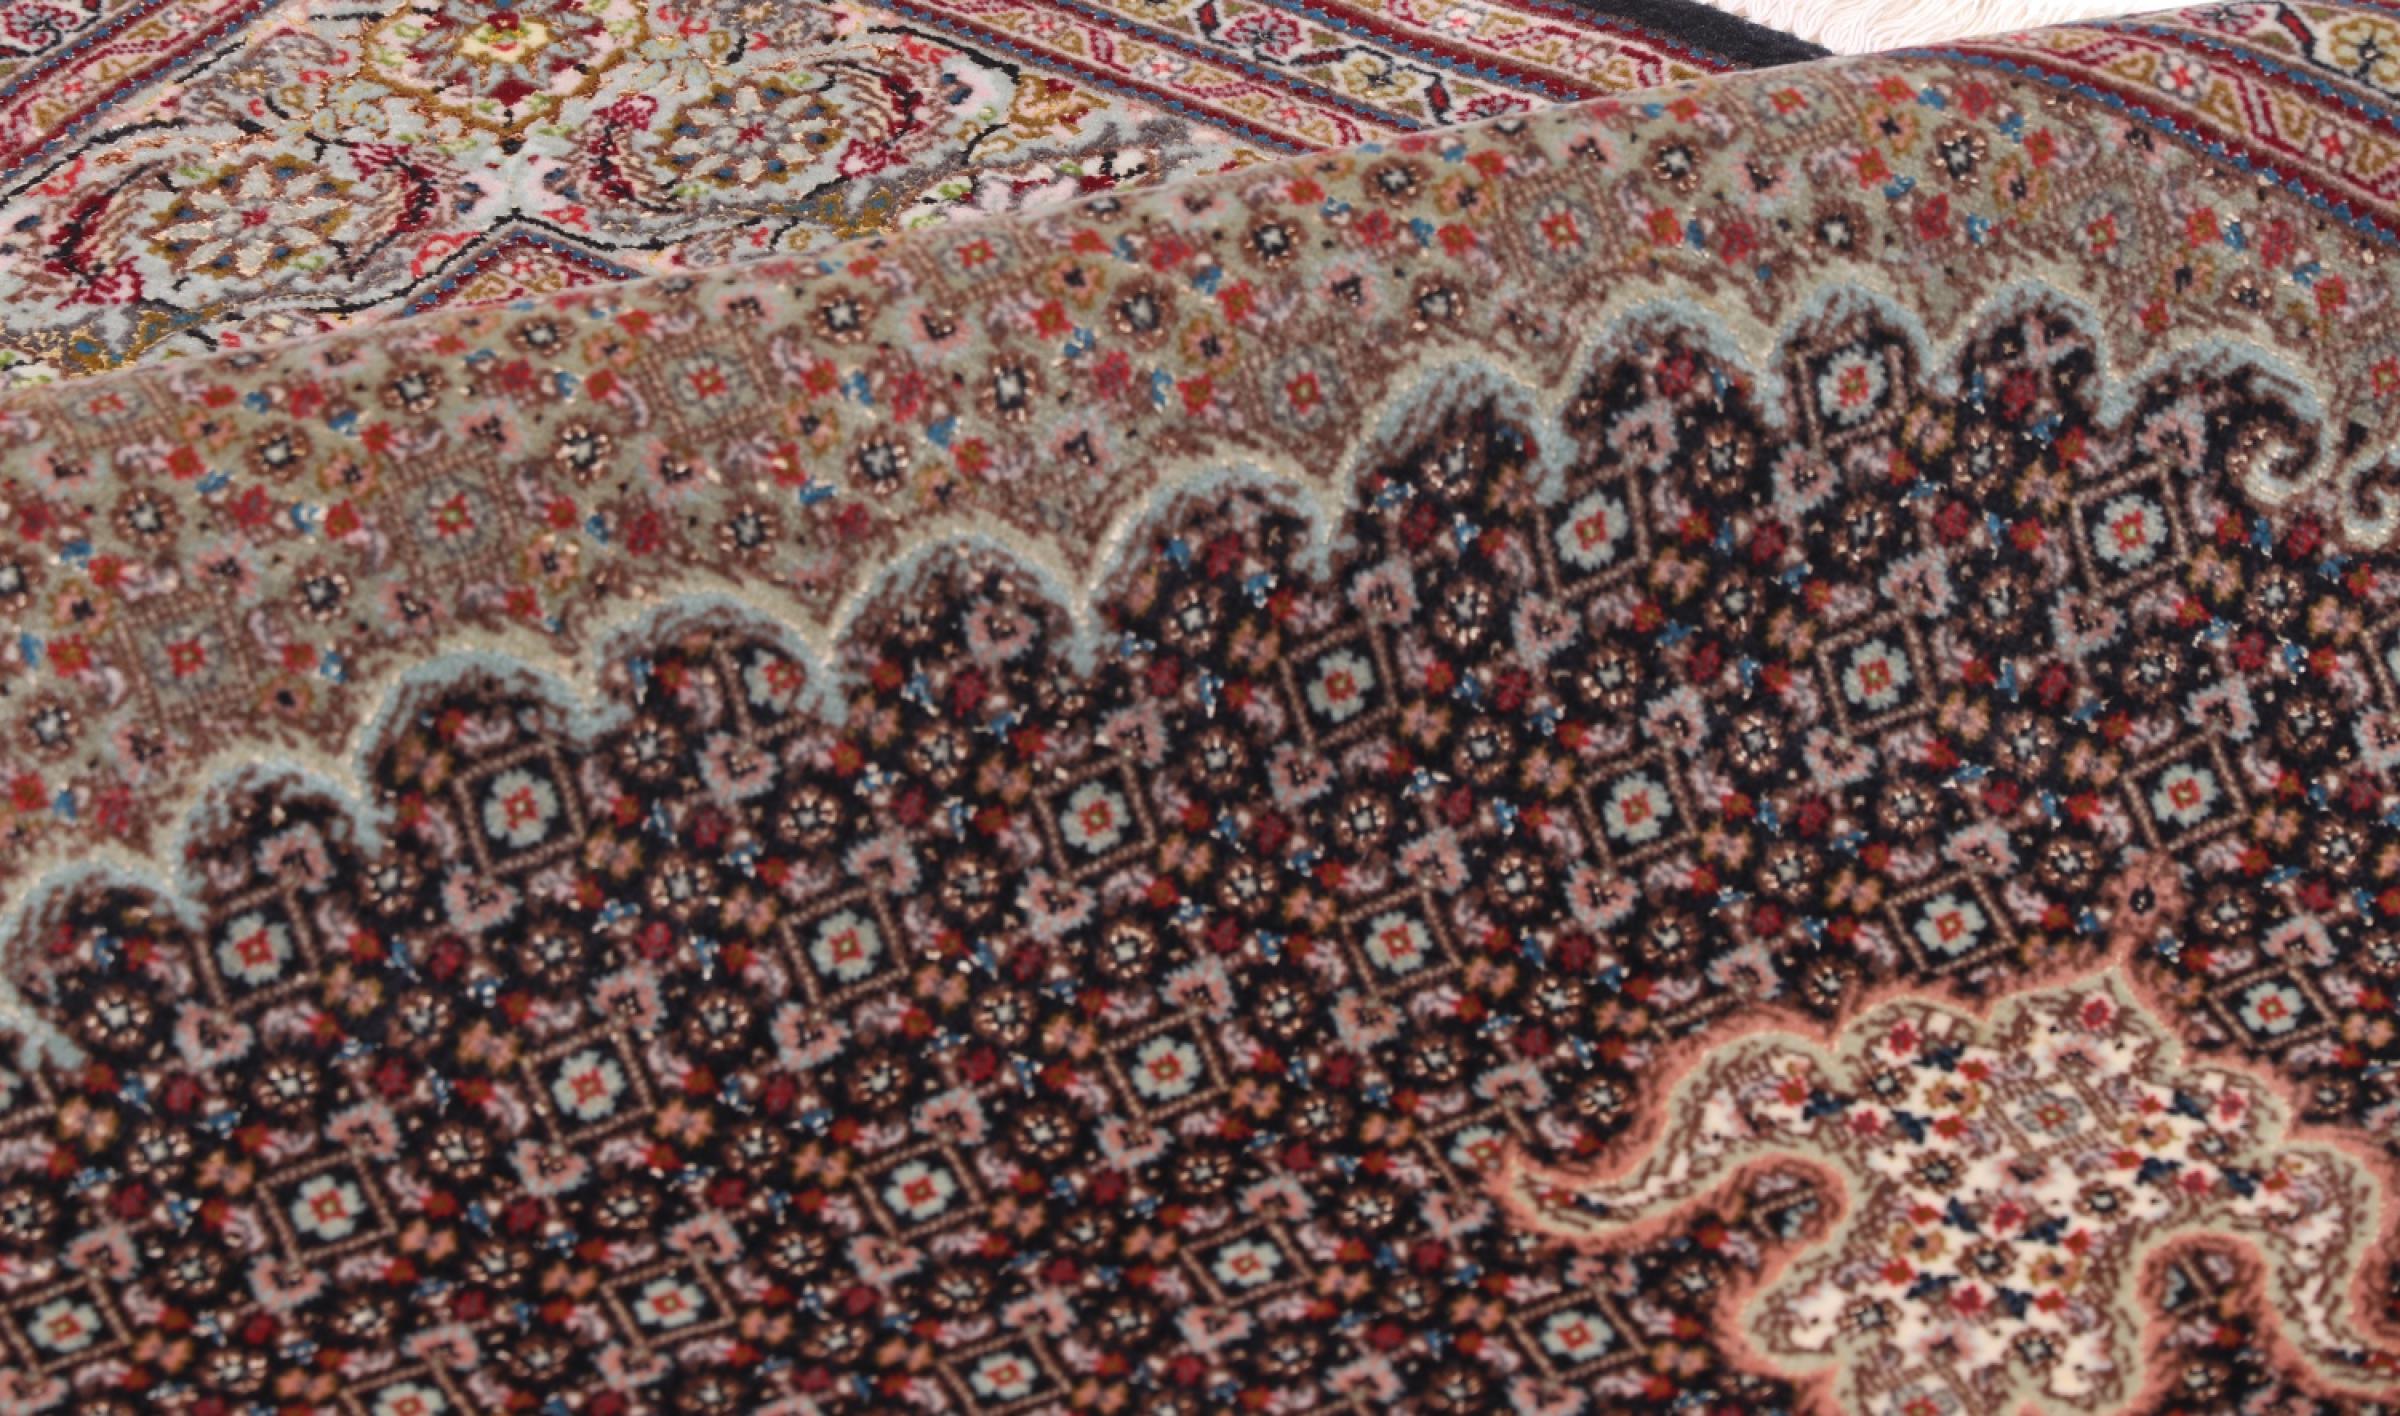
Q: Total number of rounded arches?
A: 11